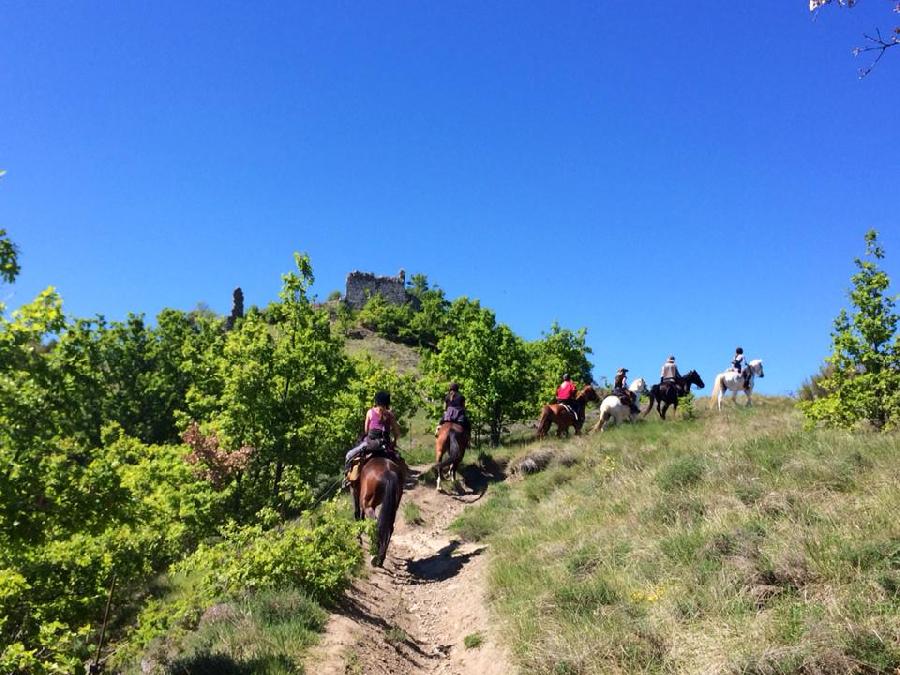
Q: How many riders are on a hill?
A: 6